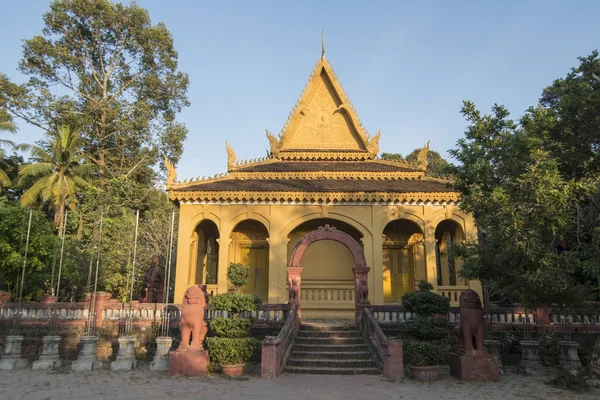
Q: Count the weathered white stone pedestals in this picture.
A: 8